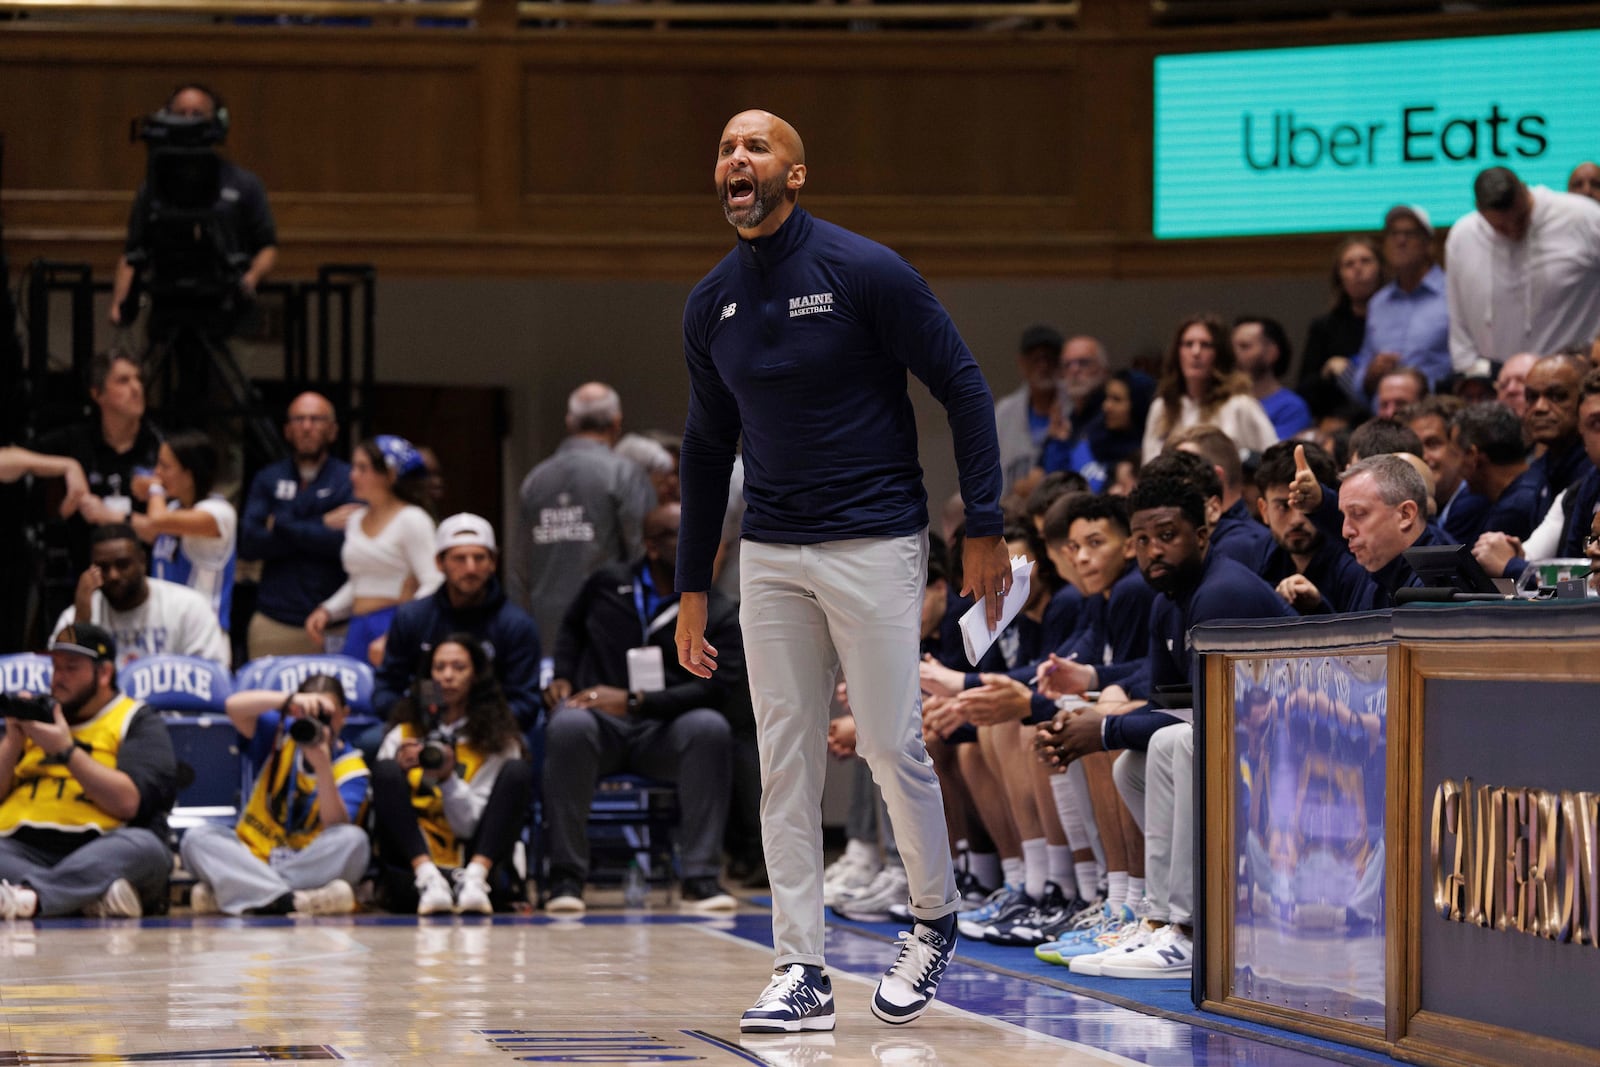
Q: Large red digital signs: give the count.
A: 0